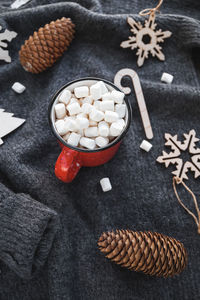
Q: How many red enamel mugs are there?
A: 1